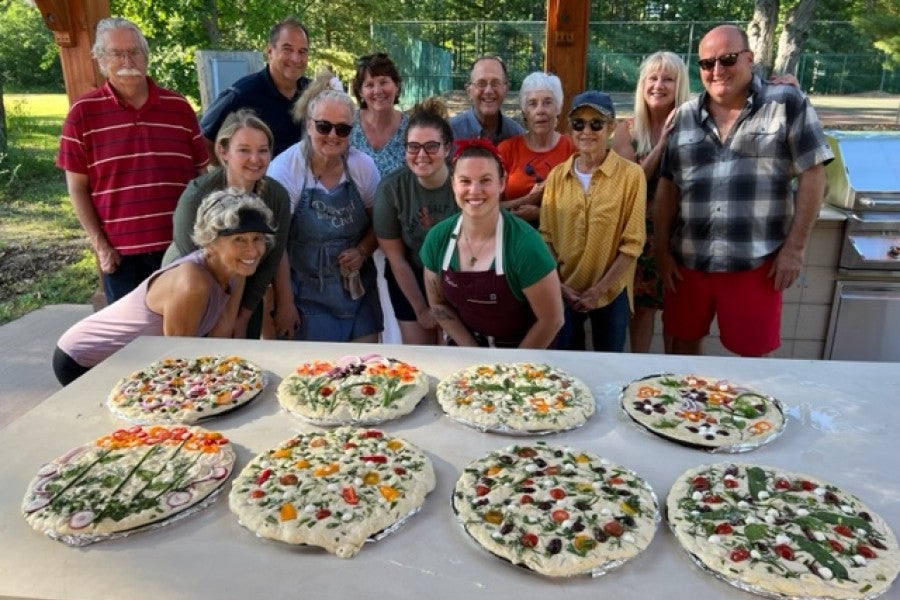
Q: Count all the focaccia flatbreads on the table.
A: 8